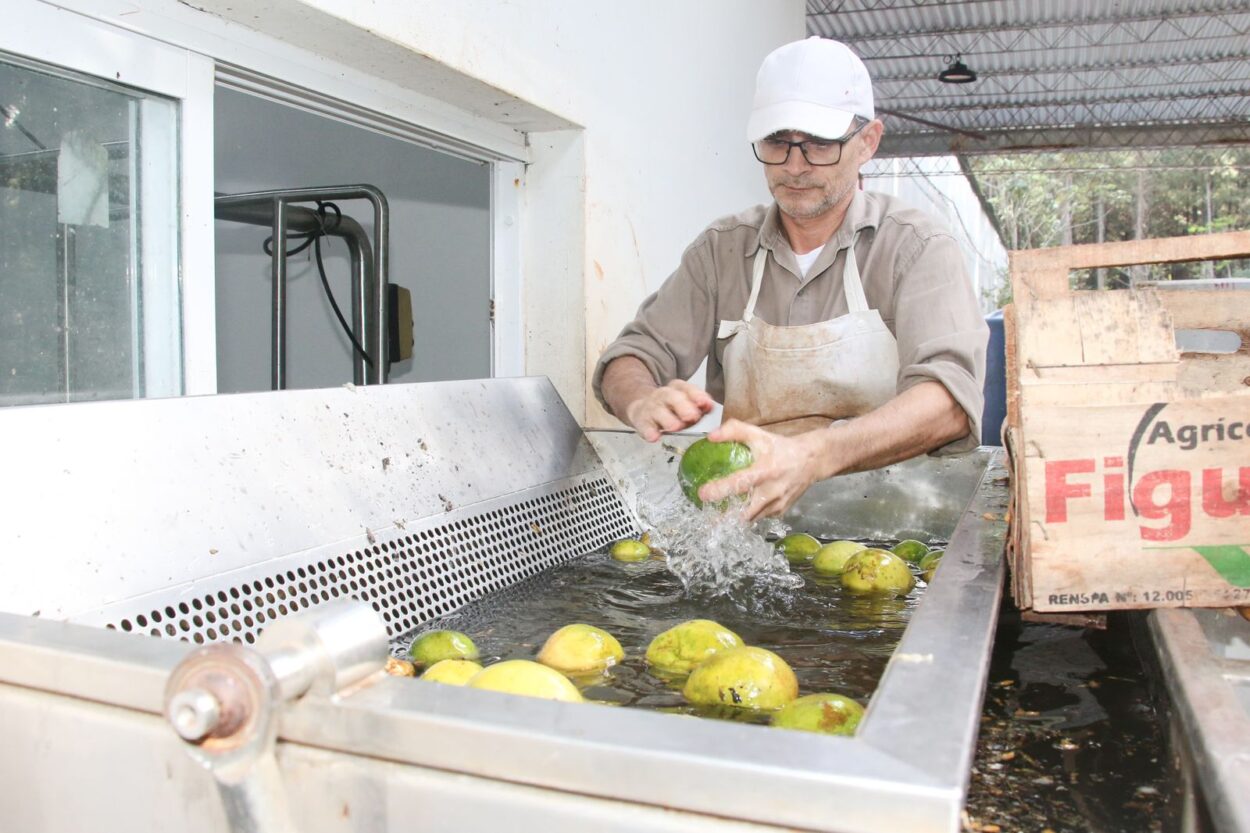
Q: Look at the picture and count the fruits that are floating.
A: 13